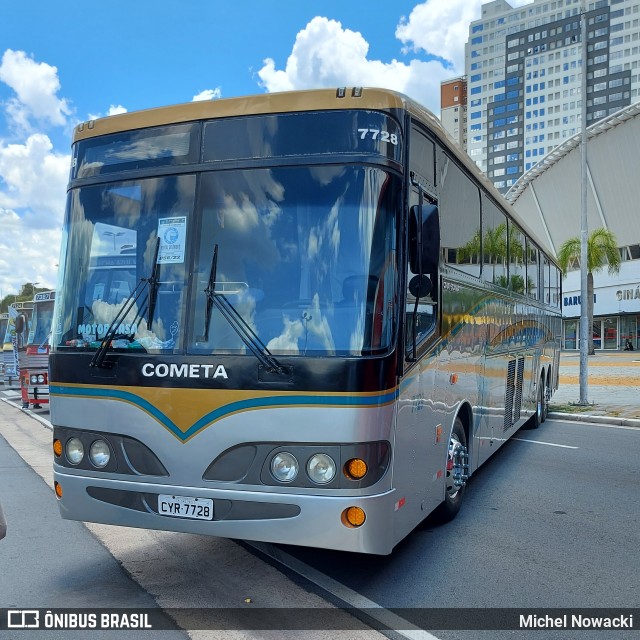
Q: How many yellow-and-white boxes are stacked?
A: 0